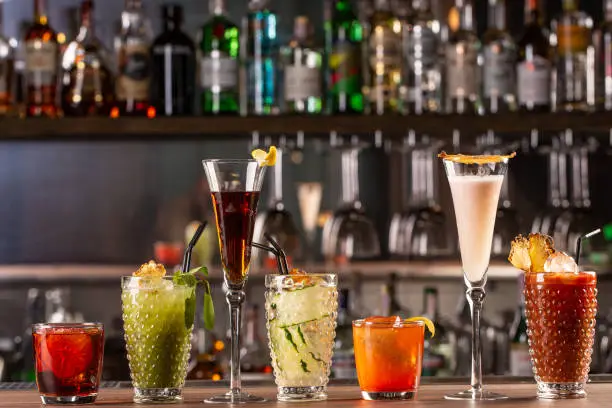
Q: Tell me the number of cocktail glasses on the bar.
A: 7